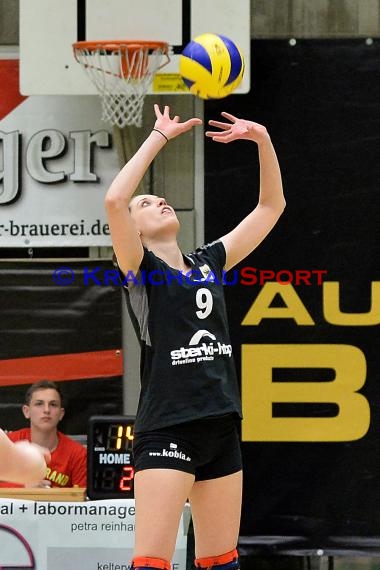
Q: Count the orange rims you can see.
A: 1